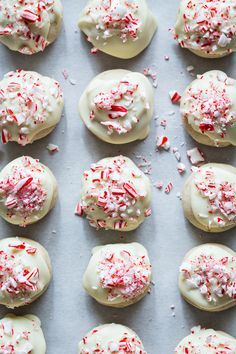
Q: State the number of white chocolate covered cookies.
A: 15